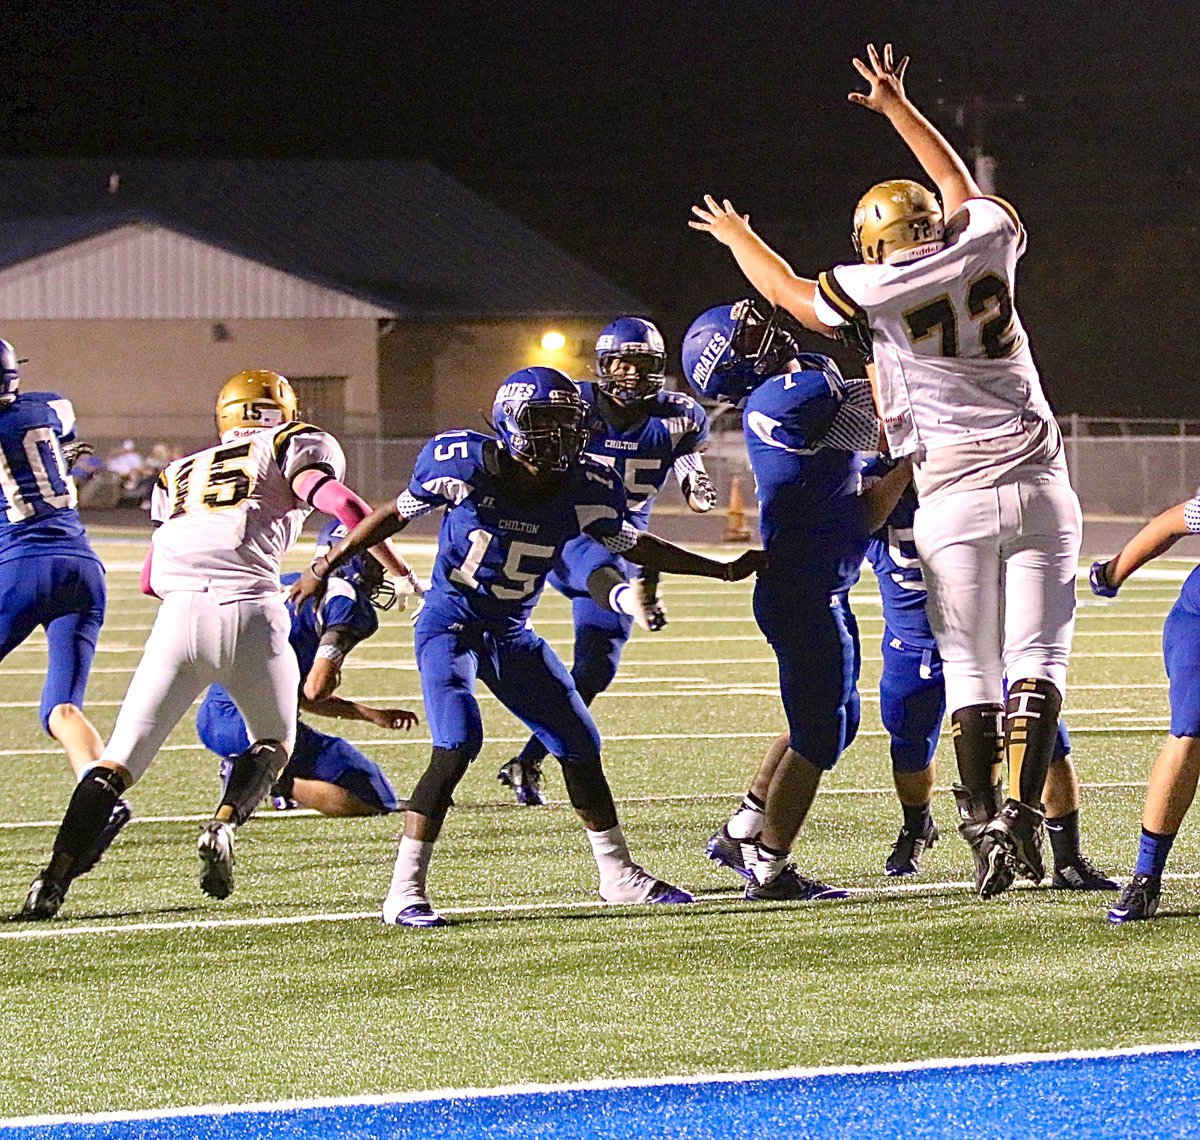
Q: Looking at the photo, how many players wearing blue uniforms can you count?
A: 7